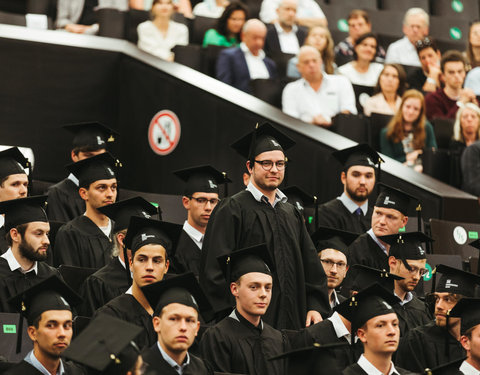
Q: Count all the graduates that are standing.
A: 1